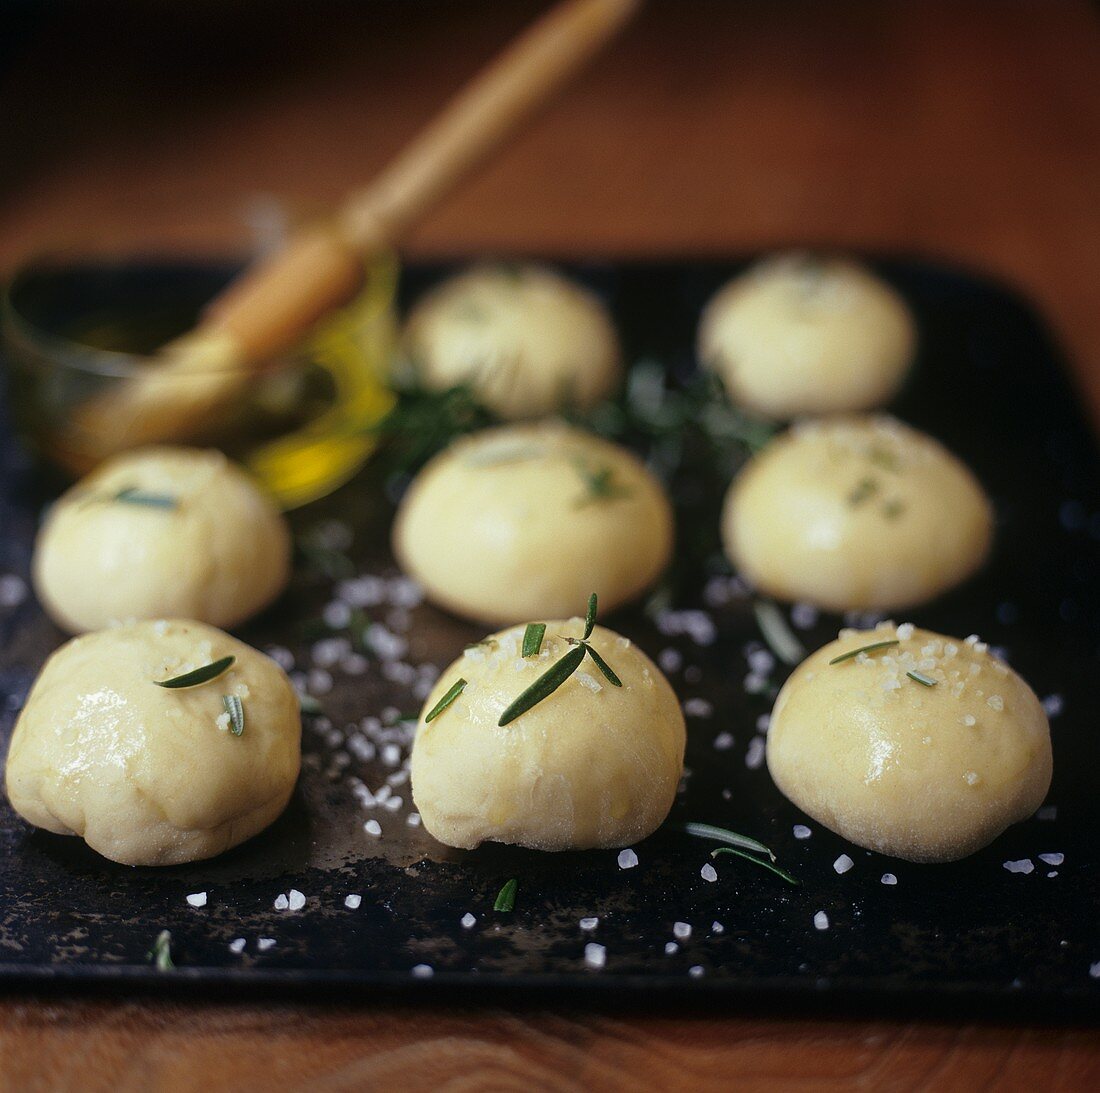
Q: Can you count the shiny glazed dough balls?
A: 8